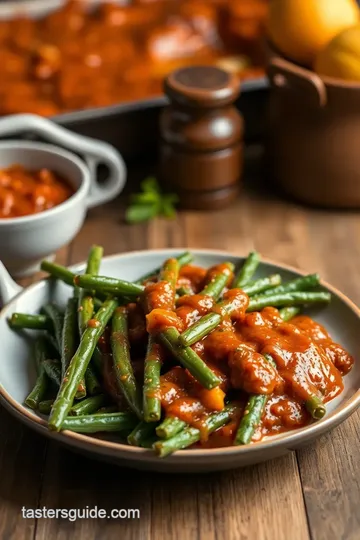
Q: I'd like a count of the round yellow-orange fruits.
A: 2